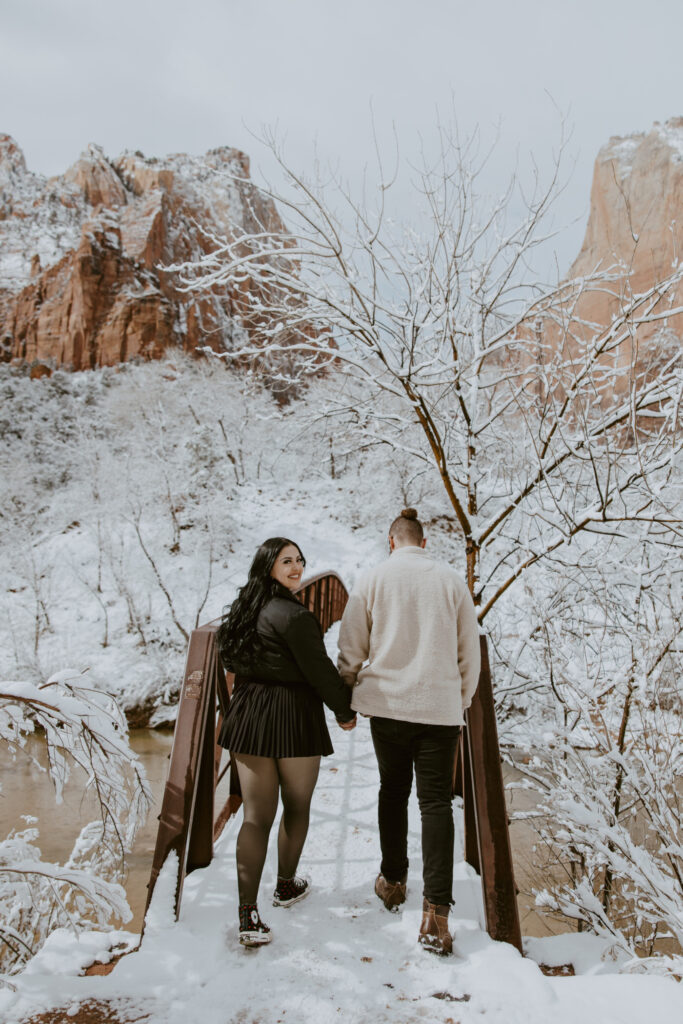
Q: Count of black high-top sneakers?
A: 2